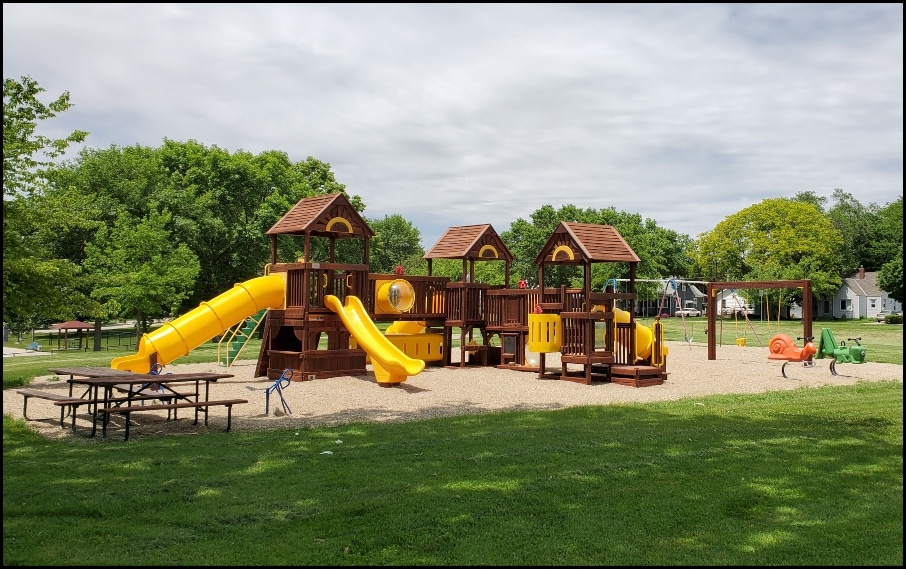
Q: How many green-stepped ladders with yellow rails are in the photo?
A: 1